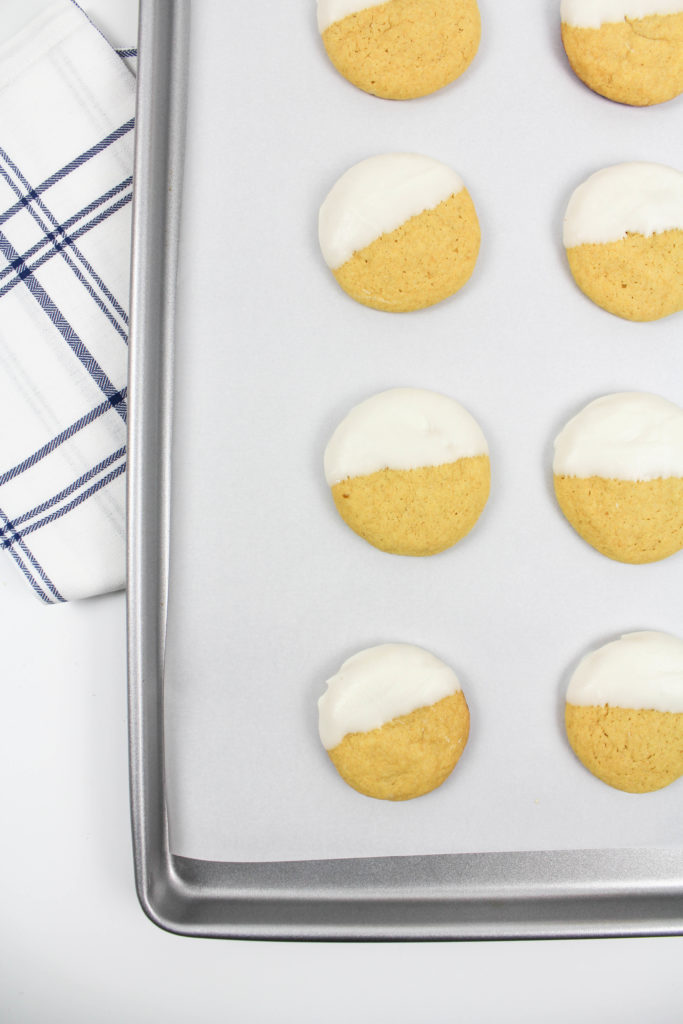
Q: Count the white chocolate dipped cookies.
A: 8